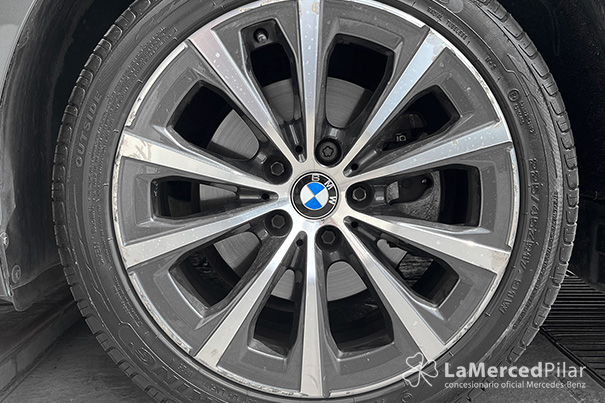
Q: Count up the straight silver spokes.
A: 10